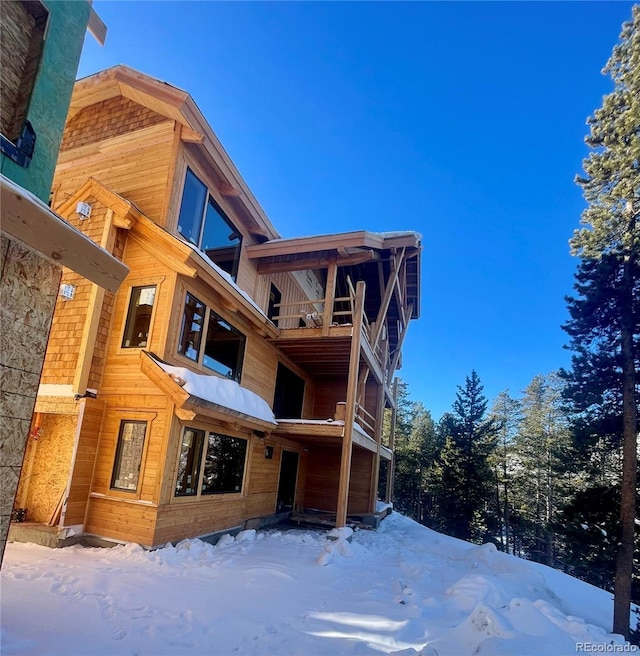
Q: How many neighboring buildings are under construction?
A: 1